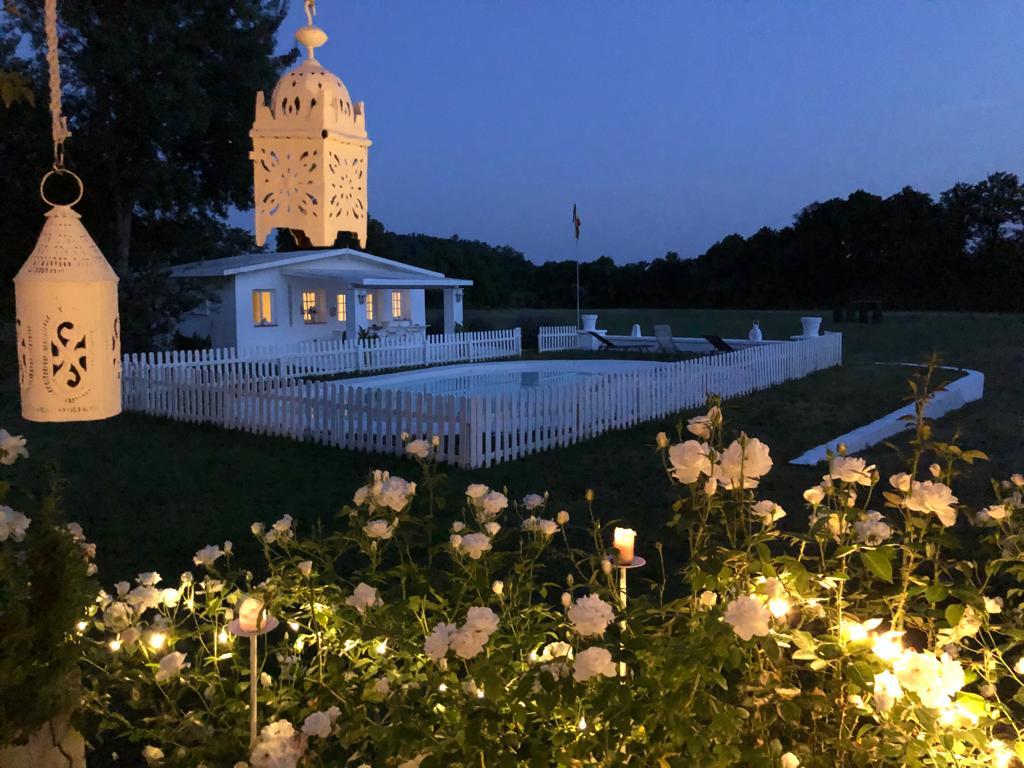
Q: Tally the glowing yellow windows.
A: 5